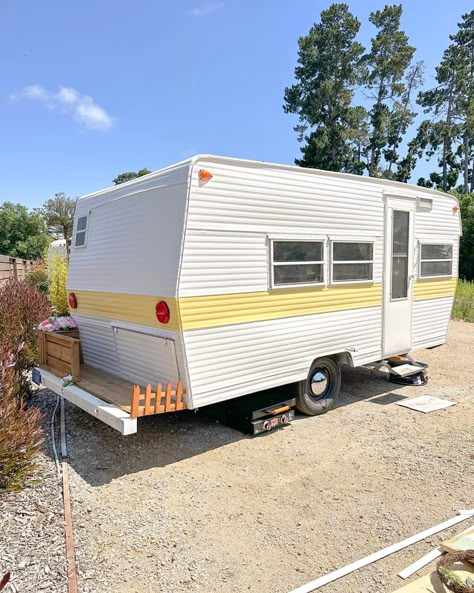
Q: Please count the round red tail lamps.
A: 2